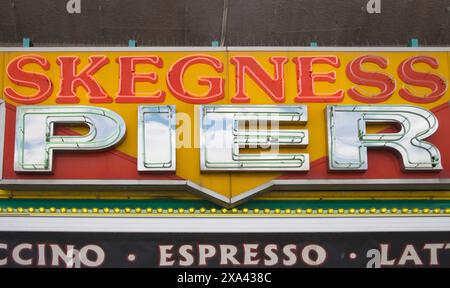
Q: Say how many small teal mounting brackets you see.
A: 5